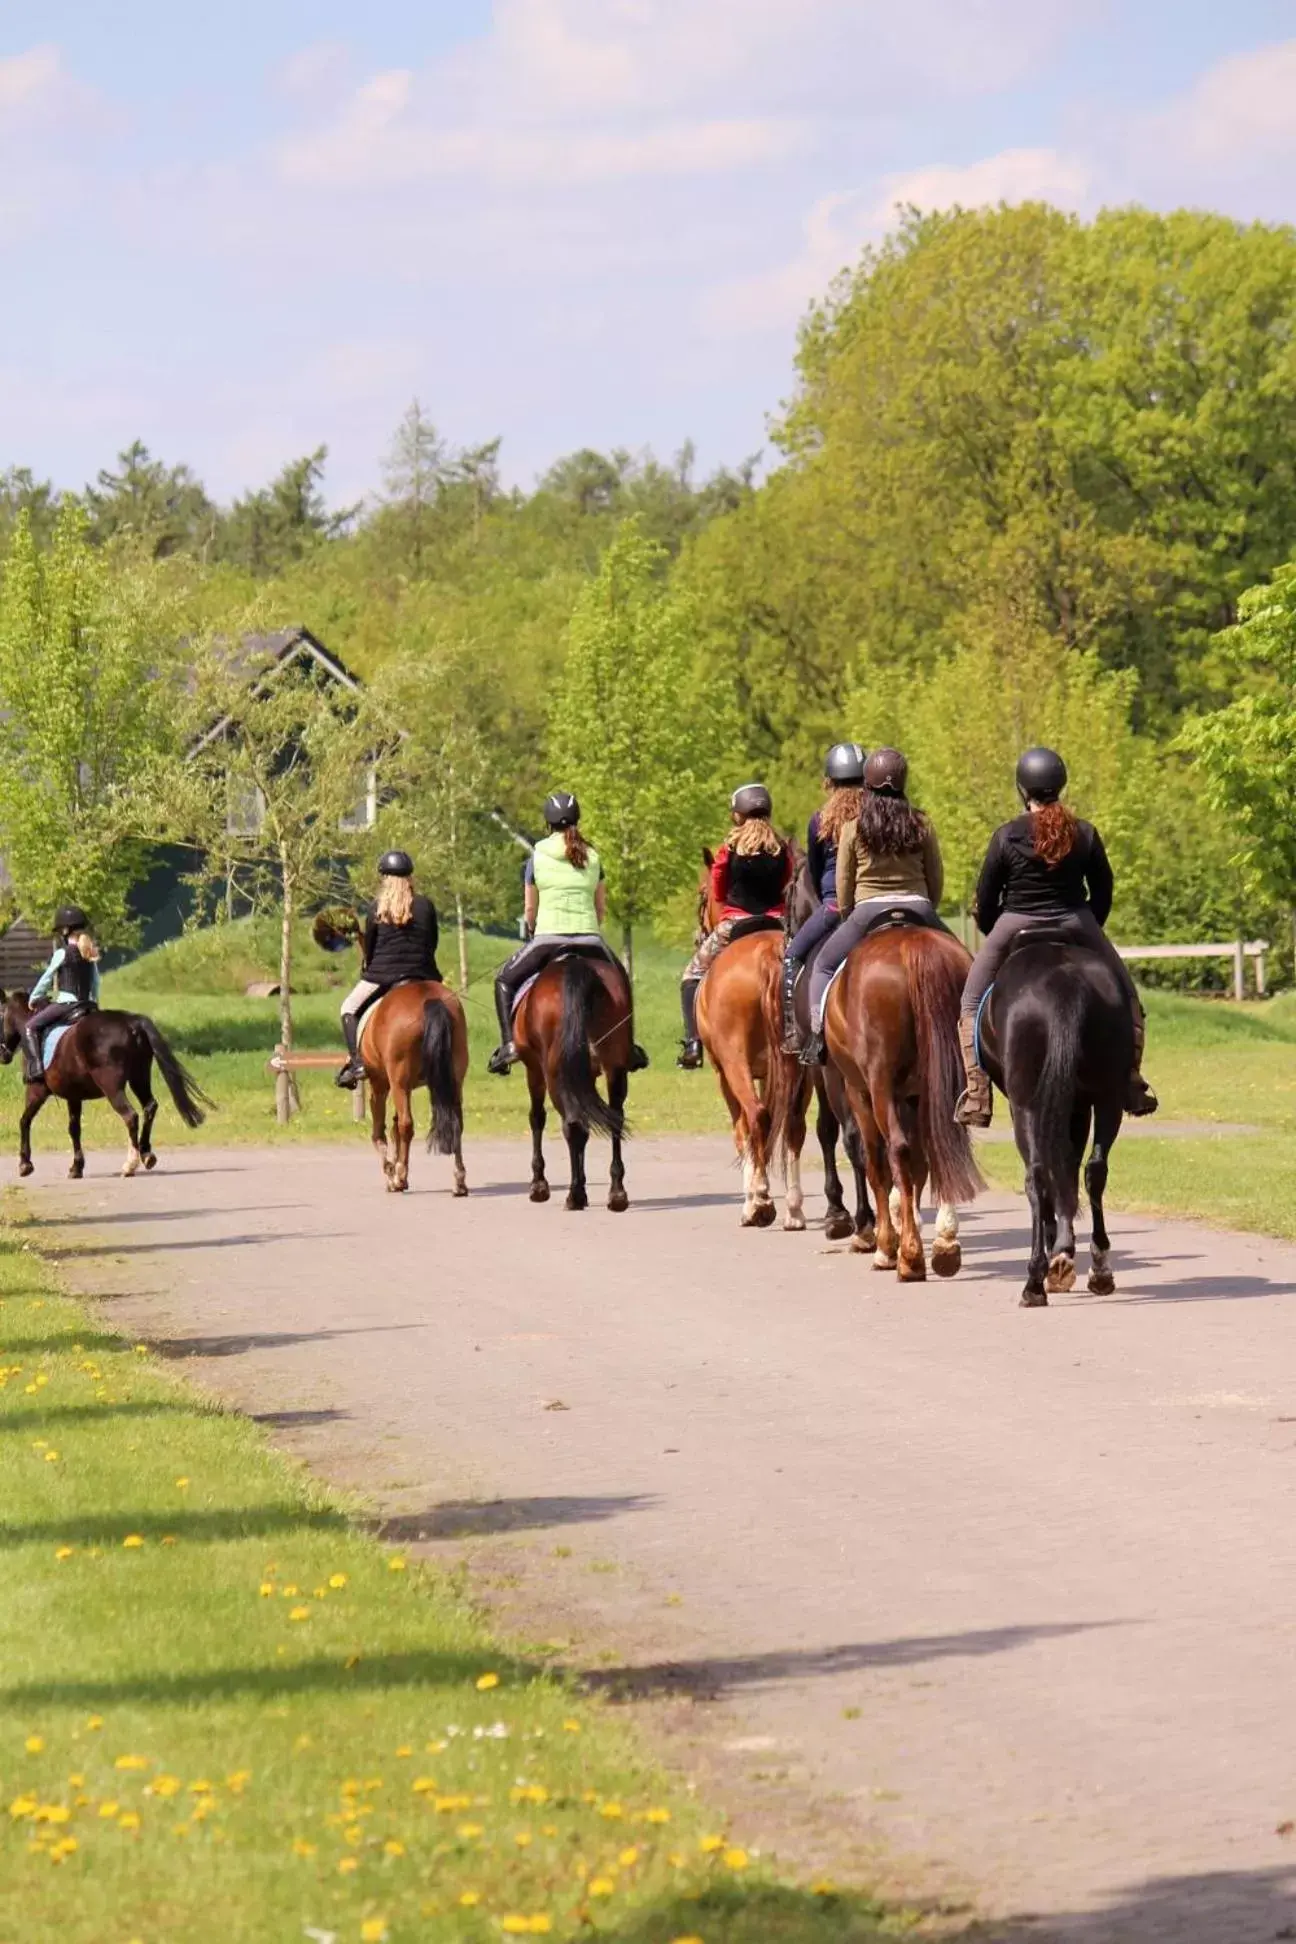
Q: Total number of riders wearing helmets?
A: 7